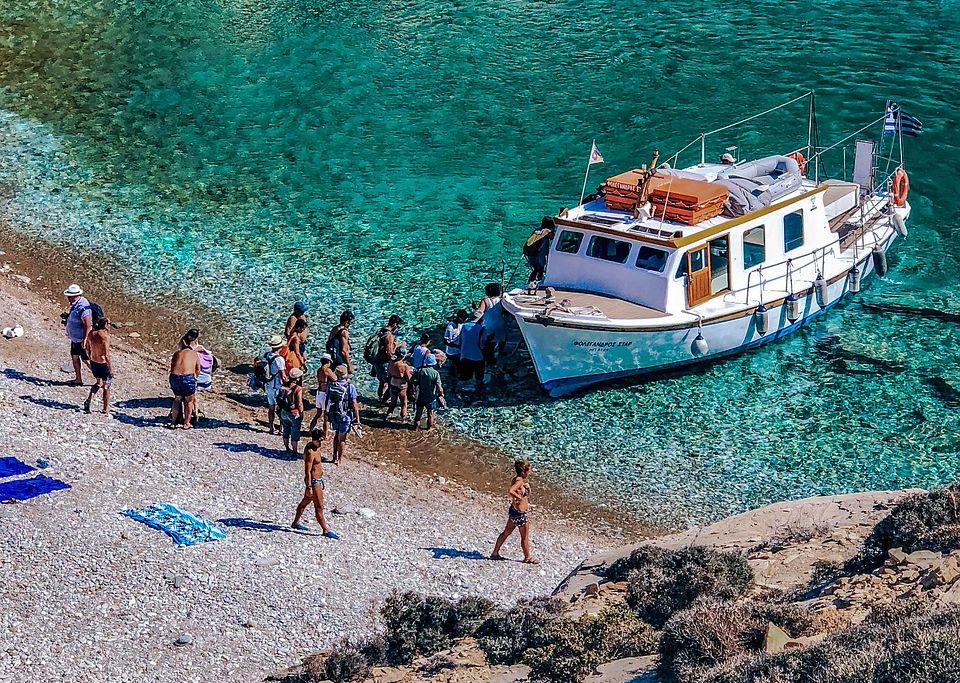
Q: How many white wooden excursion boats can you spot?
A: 1